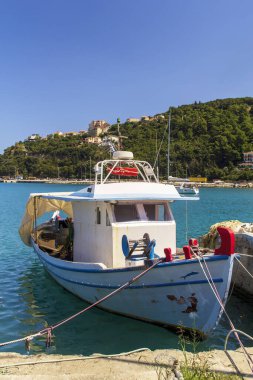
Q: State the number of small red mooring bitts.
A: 3